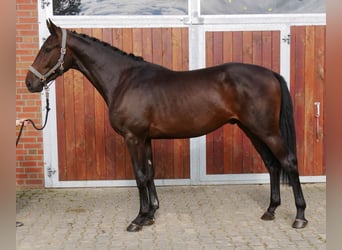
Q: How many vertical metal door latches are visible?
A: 1